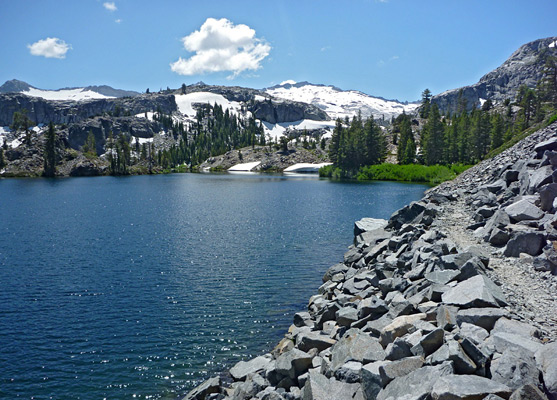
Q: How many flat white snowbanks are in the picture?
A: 2